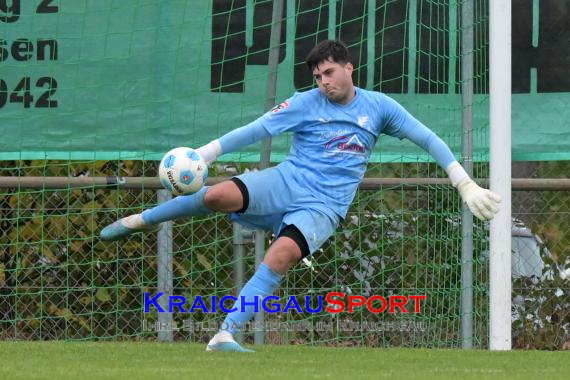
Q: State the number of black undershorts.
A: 1